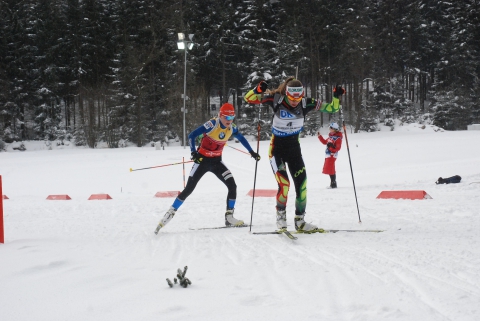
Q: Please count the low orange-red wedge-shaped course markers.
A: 6